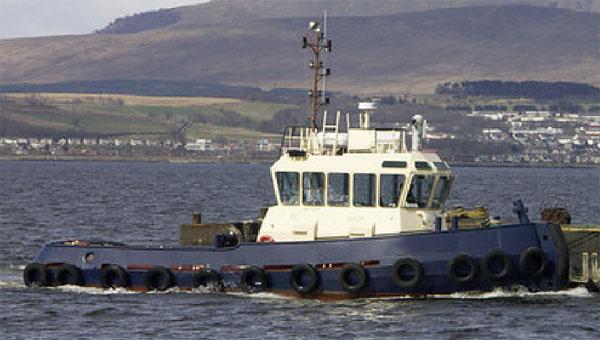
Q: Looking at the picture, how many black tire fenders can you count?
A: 12